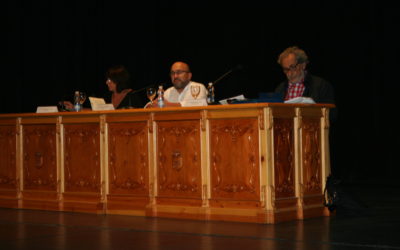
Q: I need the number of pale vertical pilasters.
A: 8